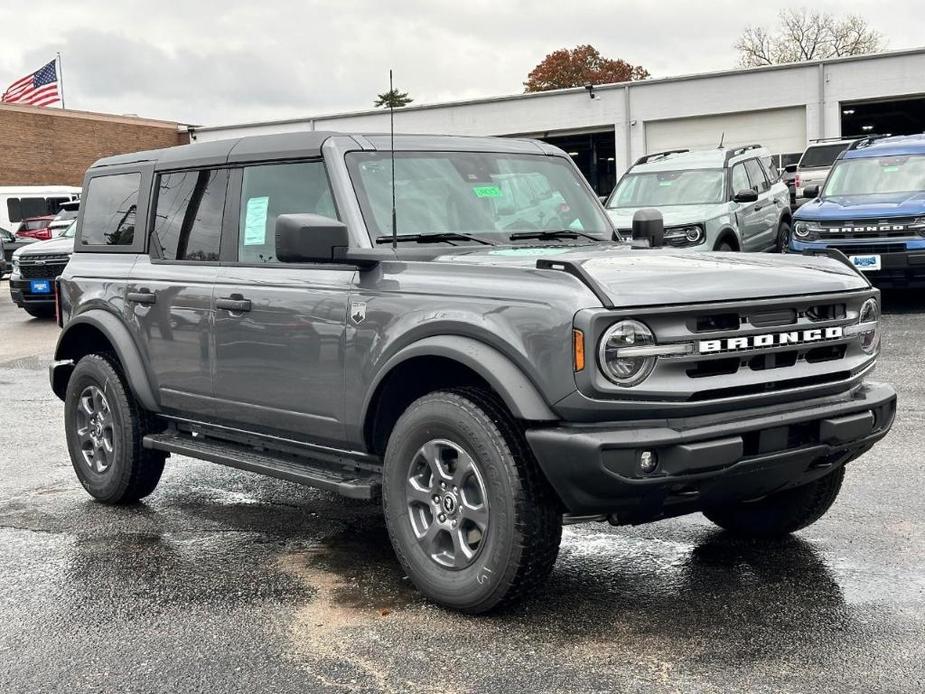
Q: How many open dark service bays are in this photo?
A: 2